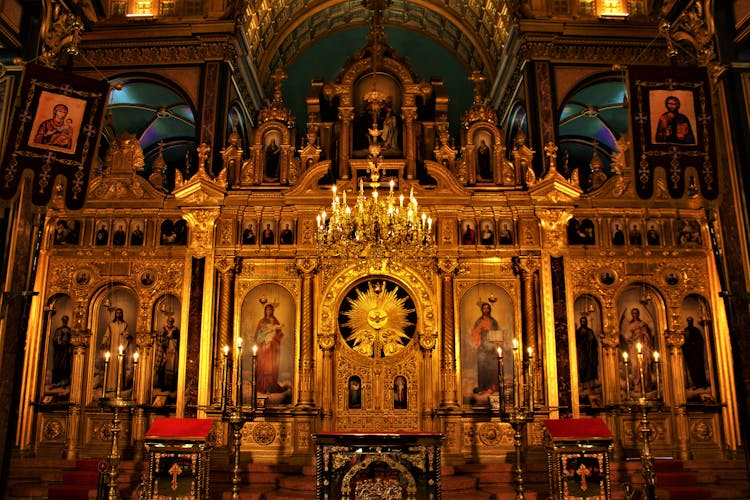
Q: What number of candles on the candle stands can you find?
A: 12